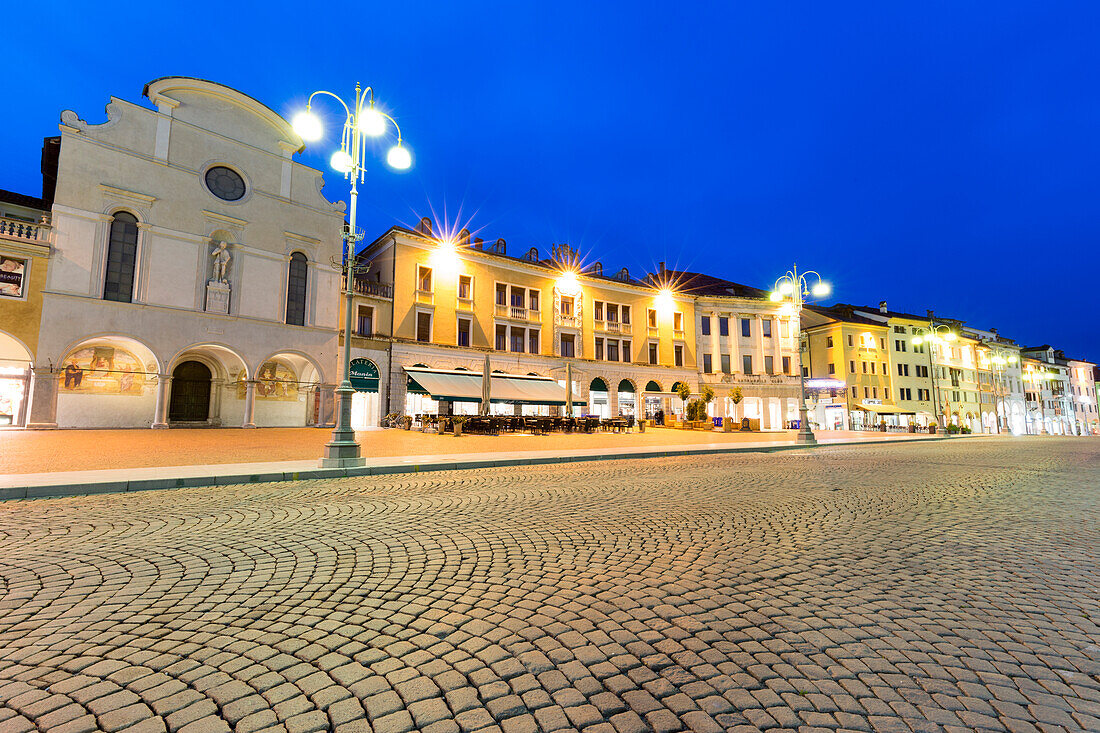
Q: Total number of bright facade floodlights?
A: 3